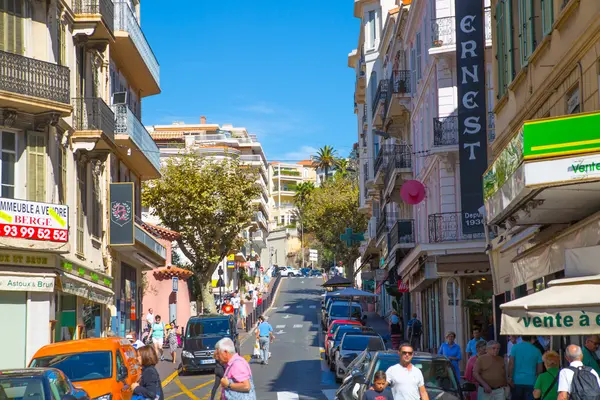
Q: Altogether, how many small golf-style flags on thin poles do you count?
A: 0